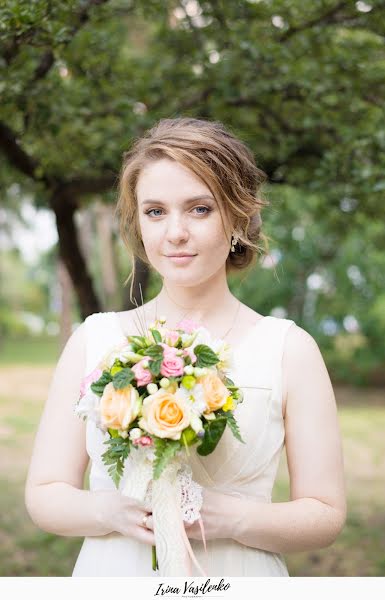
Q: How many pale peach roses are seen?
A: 3